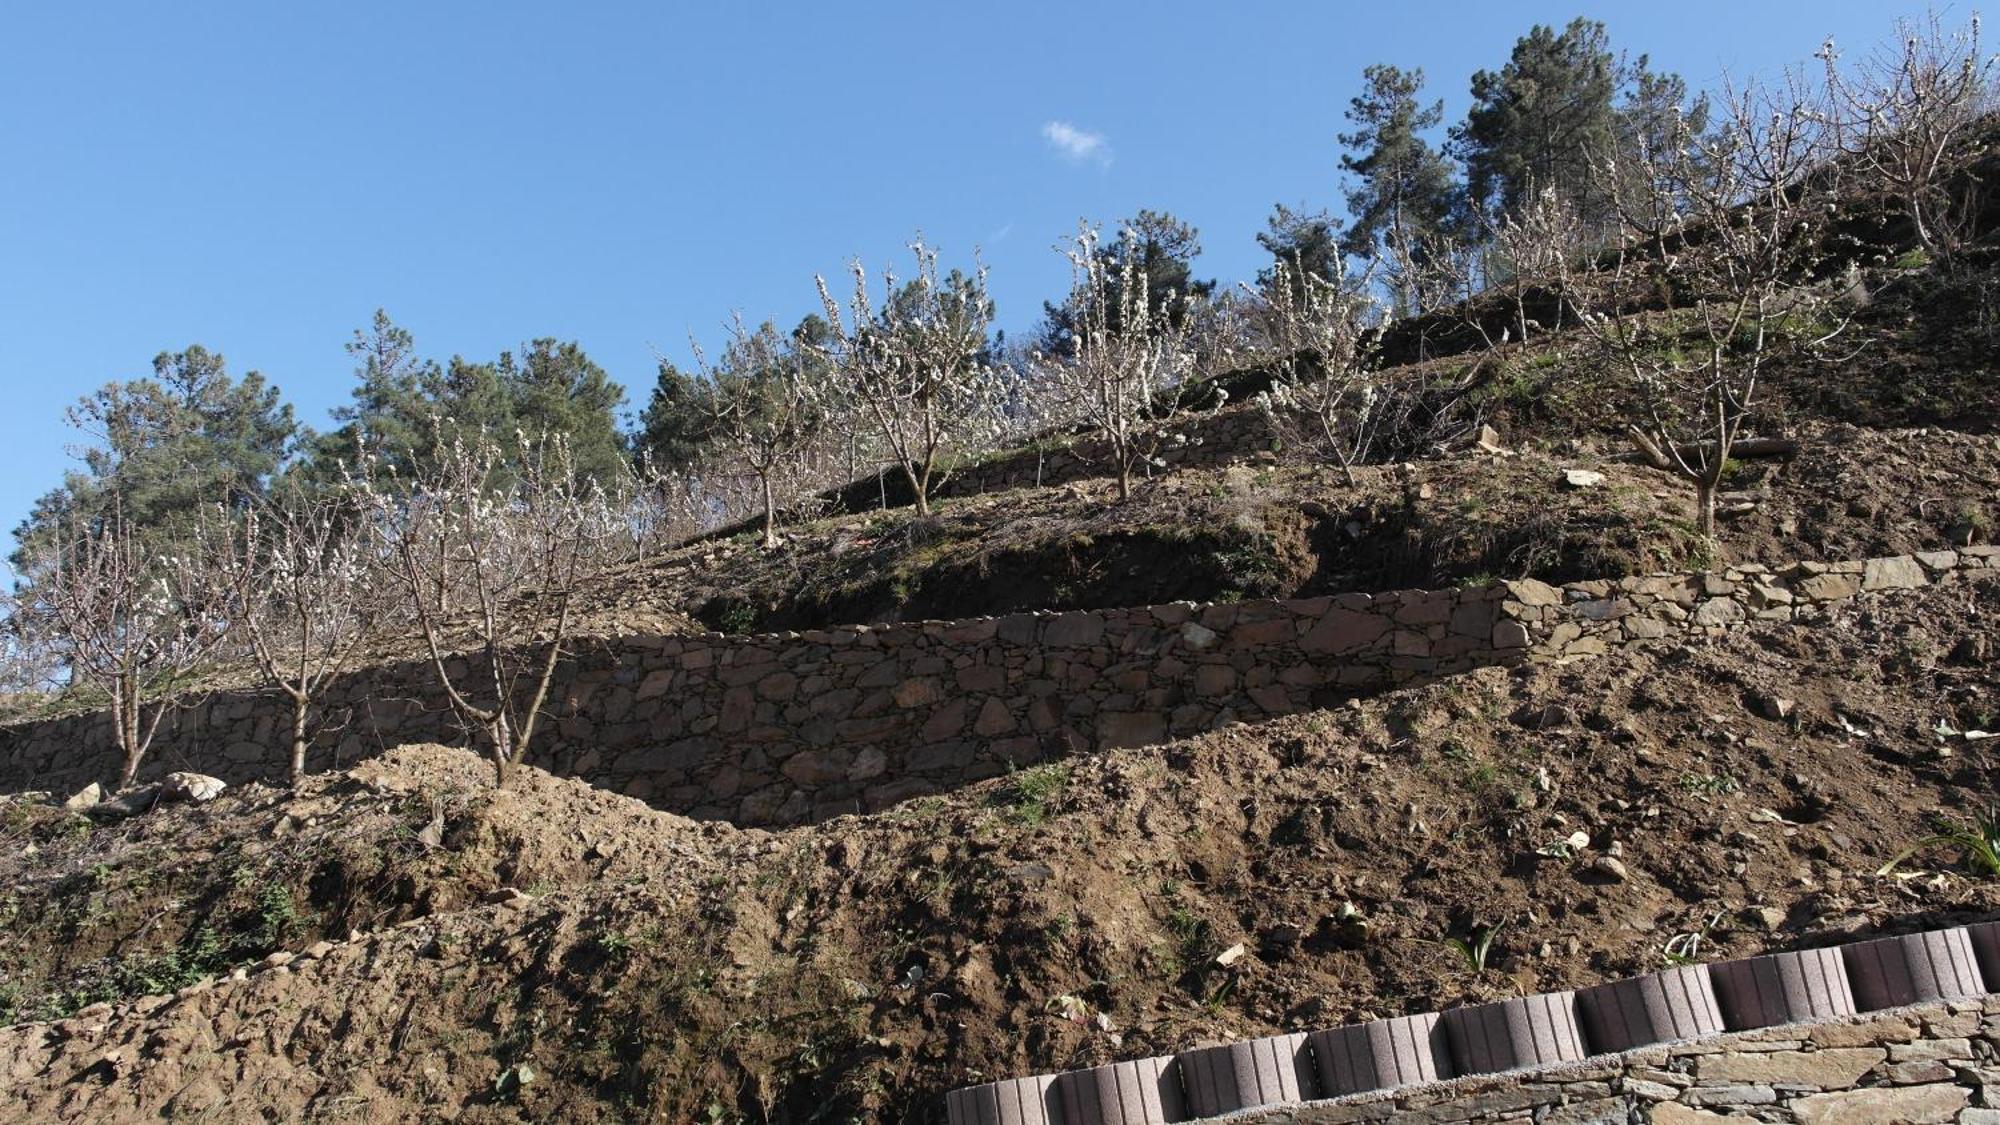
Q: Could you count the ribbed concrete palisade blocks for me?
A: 9